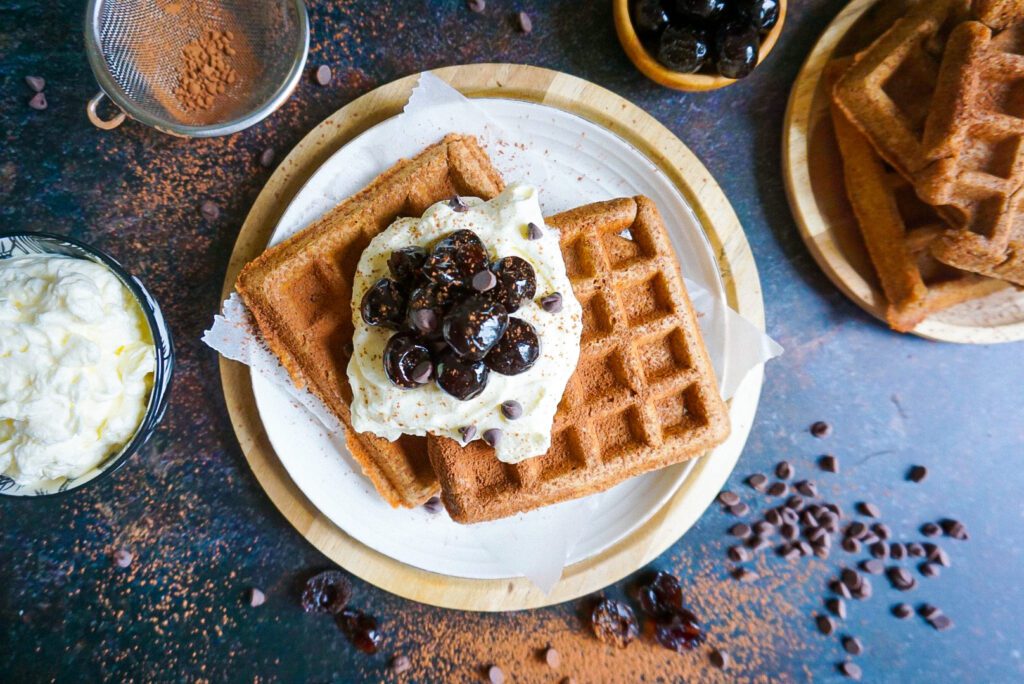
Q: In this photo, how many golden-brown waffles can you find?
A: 5